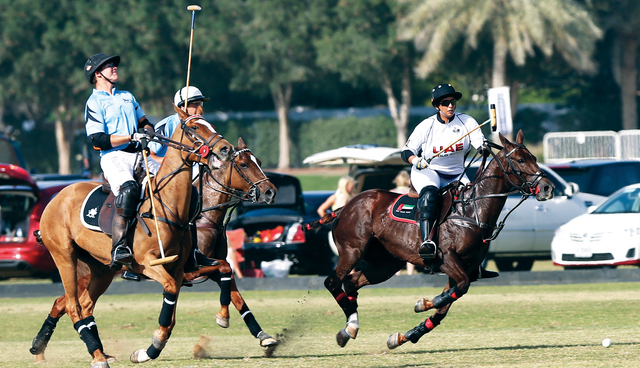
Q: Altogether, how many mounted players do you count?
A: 3